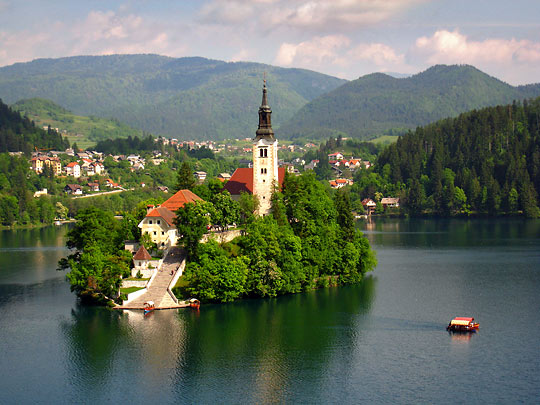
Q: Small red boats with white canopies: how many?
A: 2